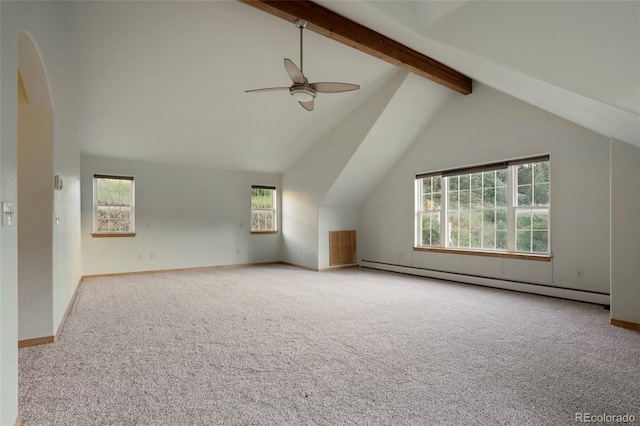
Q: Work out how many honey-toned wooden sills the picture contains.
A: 3